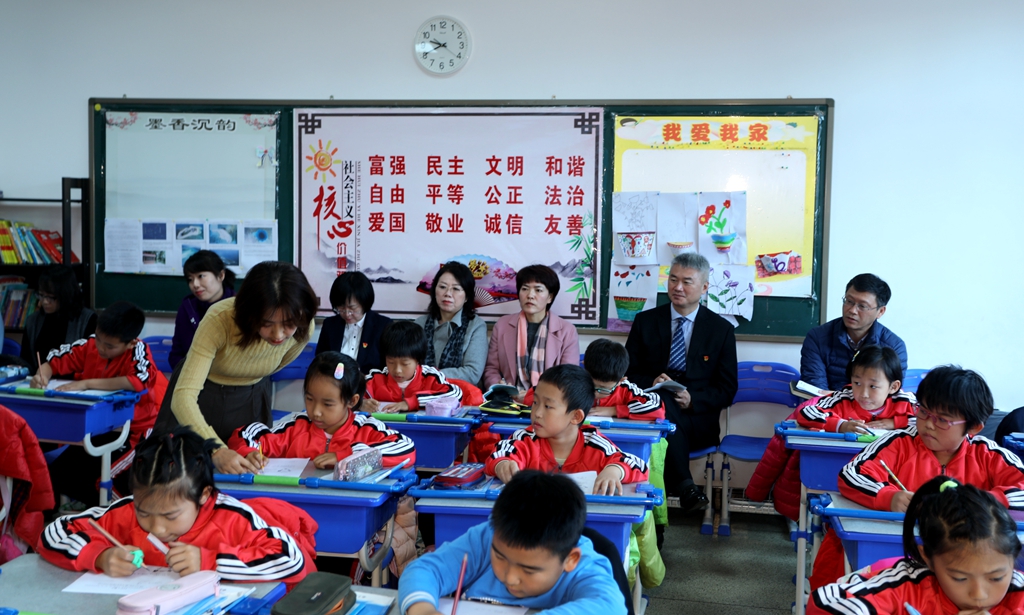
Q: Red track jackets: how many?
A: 9